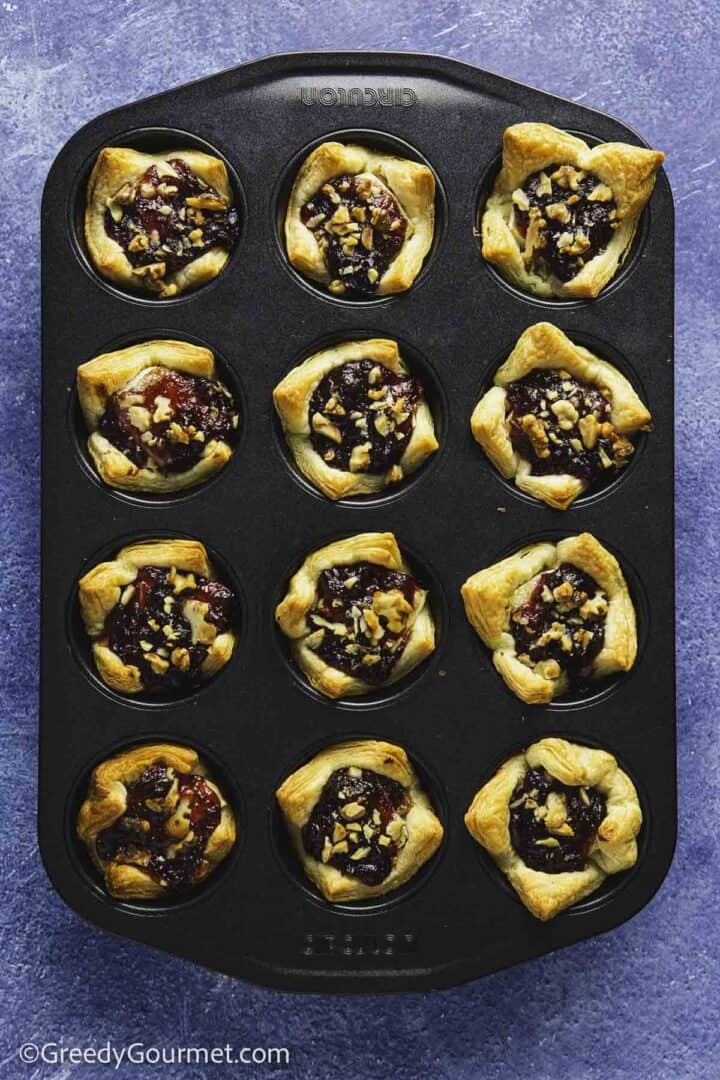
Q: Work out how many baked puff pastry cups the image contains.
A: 12